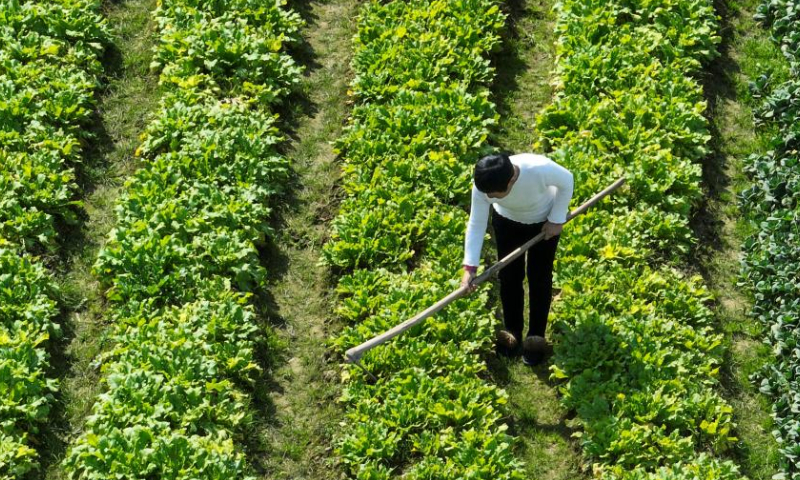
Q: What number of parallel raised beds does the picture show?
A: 5